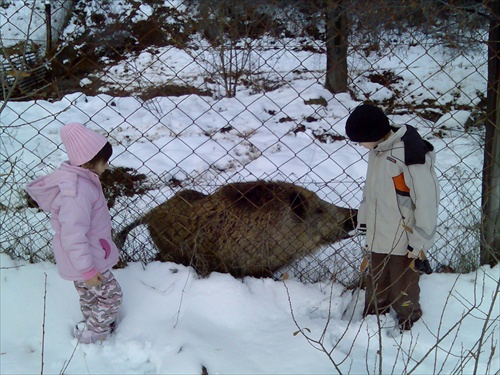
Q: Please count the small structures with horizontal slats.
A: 1